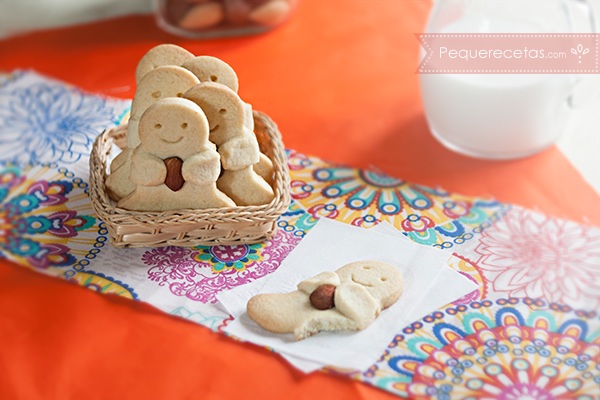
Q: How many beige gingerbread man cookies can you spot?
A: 6